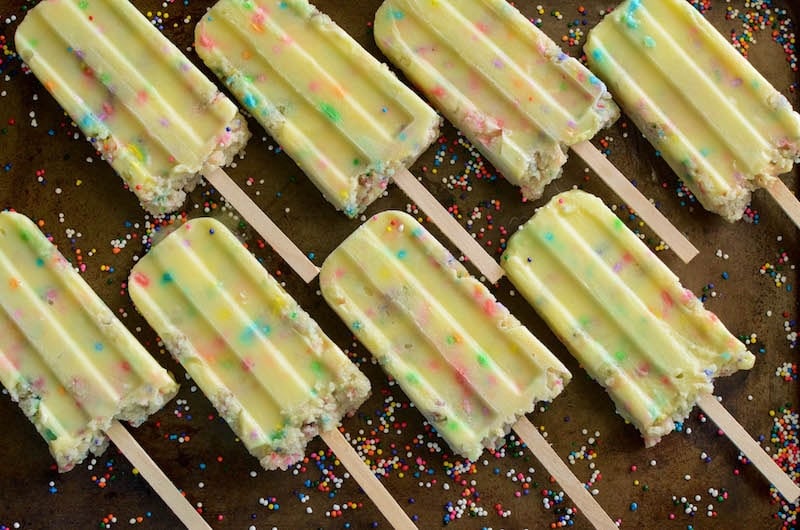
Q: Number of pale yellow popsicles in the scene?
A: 8